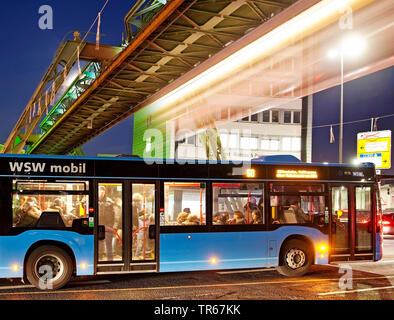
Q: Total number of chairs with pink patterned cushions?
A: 0